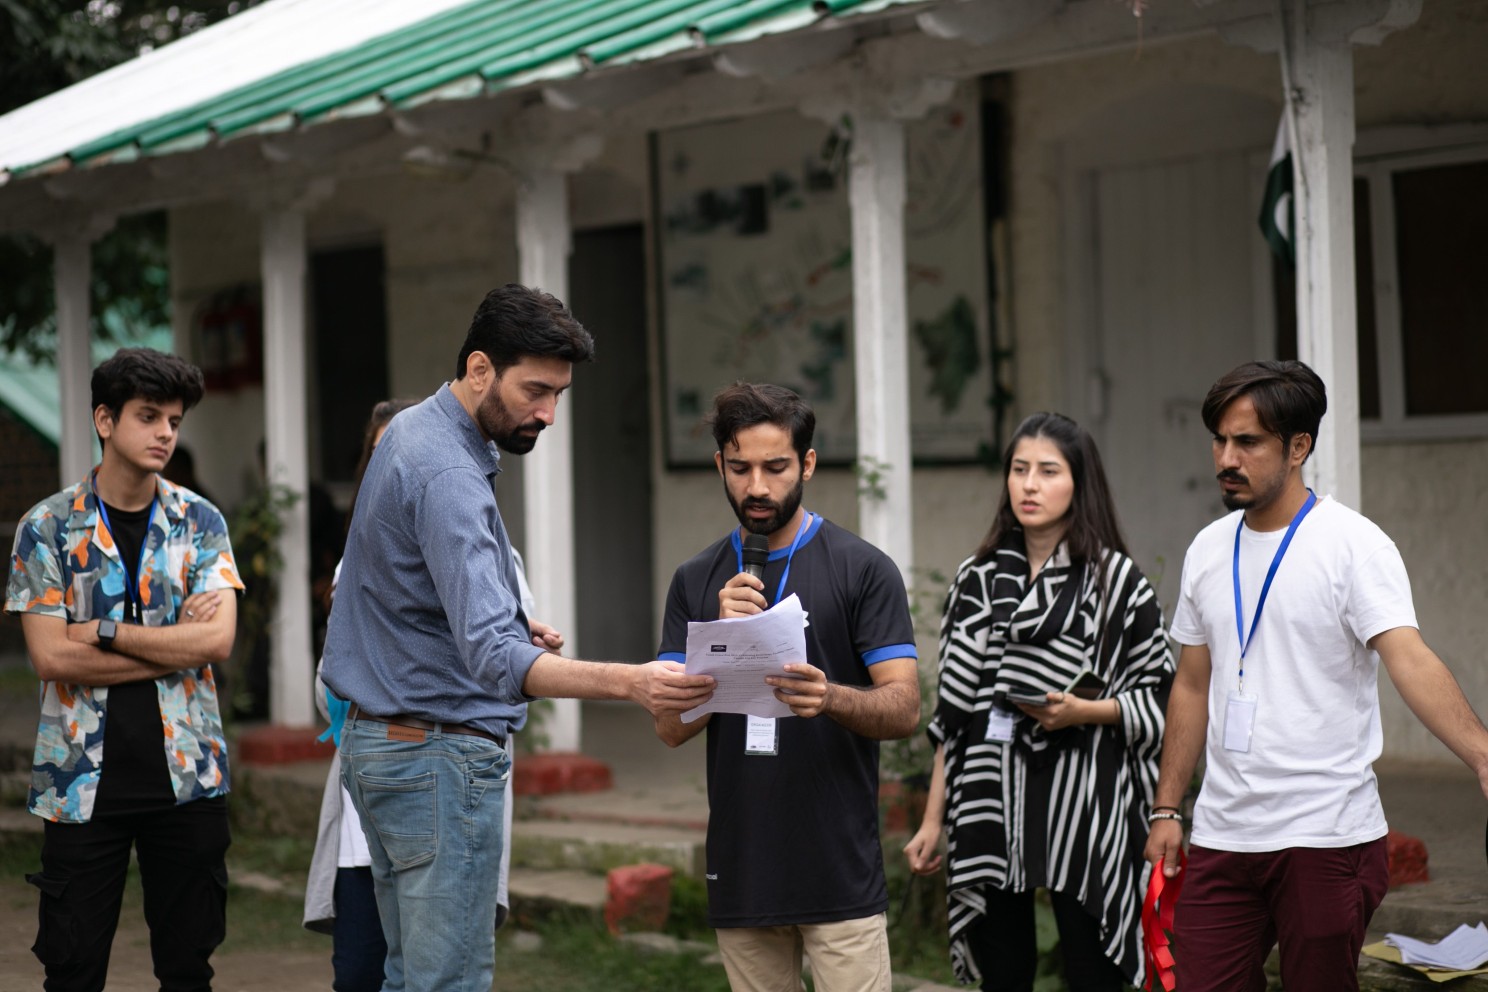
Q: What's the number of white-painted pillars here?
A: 5